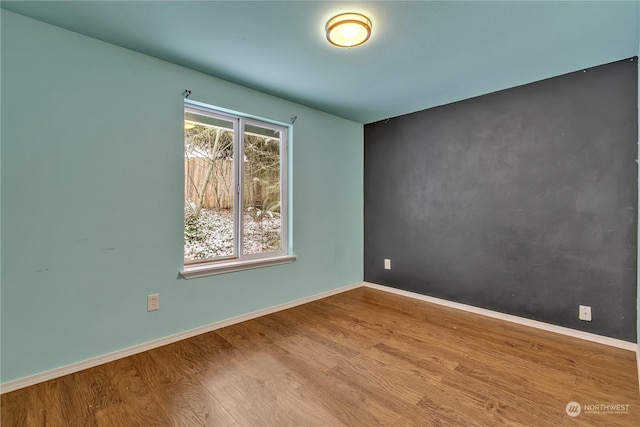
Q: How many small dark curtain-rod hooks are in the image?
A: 2